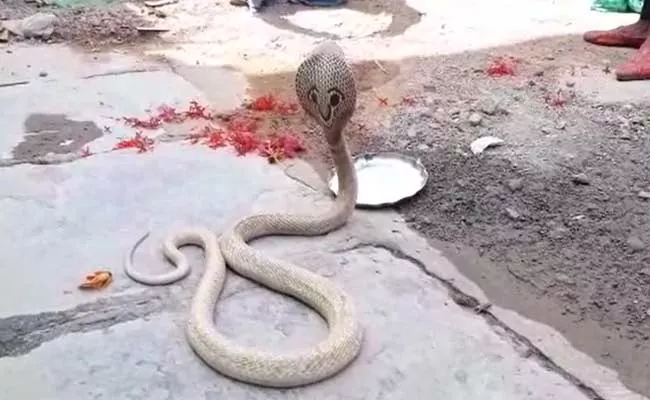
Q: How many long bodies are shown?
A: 1